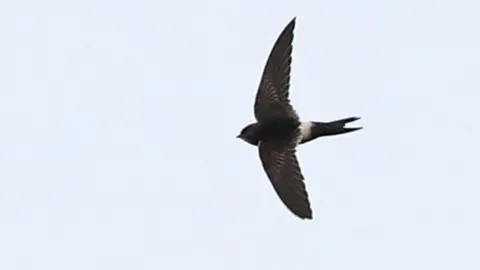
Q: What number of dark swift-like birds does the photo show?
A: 1